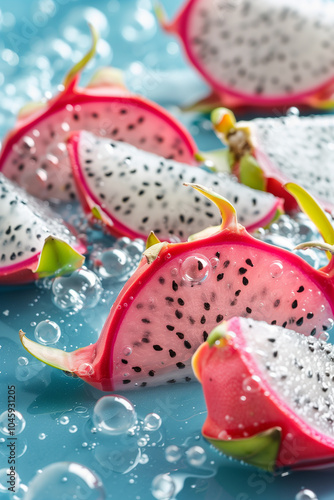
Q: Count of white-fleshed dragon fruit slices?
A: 5